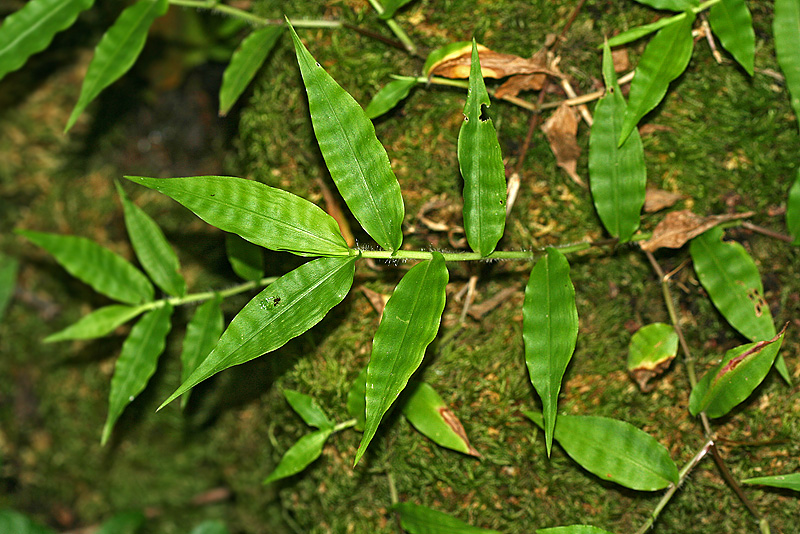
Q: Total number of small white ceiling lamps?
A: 0